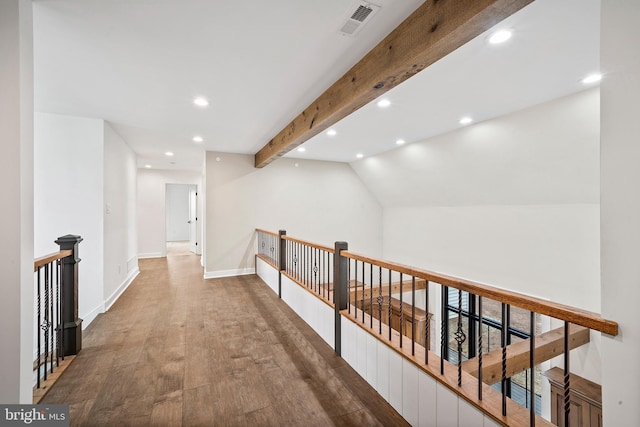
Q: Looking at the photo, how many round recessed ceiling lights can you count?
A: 12